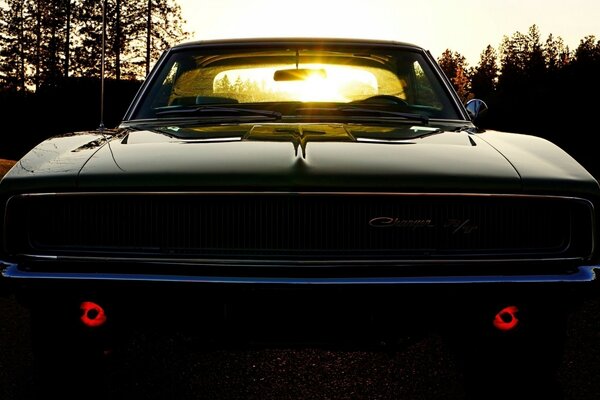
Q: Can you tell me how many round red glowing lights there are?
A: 2